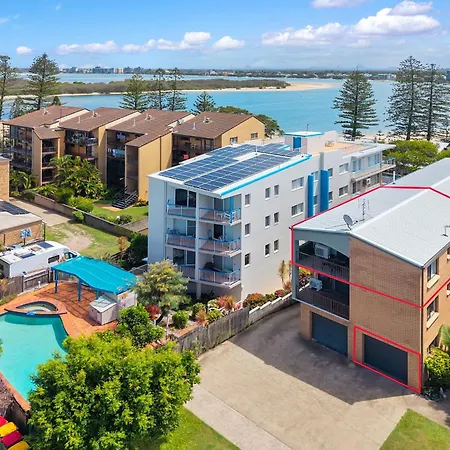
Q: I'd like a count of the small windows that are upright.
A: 9